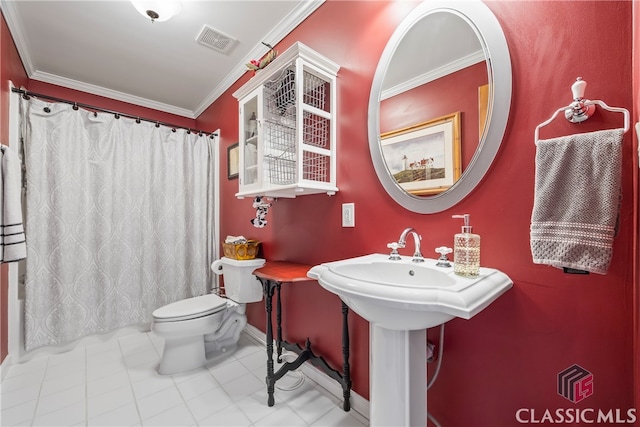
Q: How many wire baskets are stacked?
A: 3